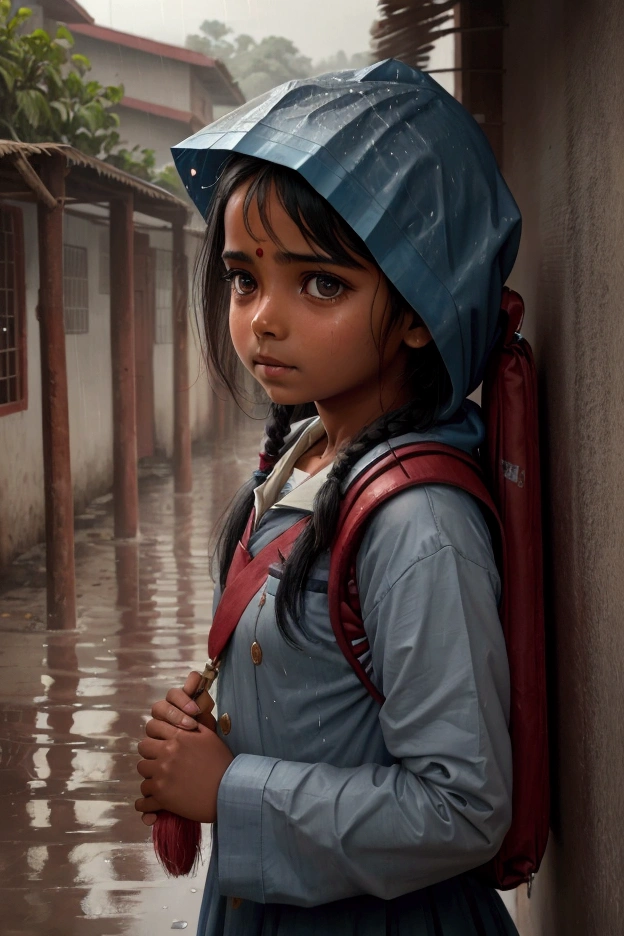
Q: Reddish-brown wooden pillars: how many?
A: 3